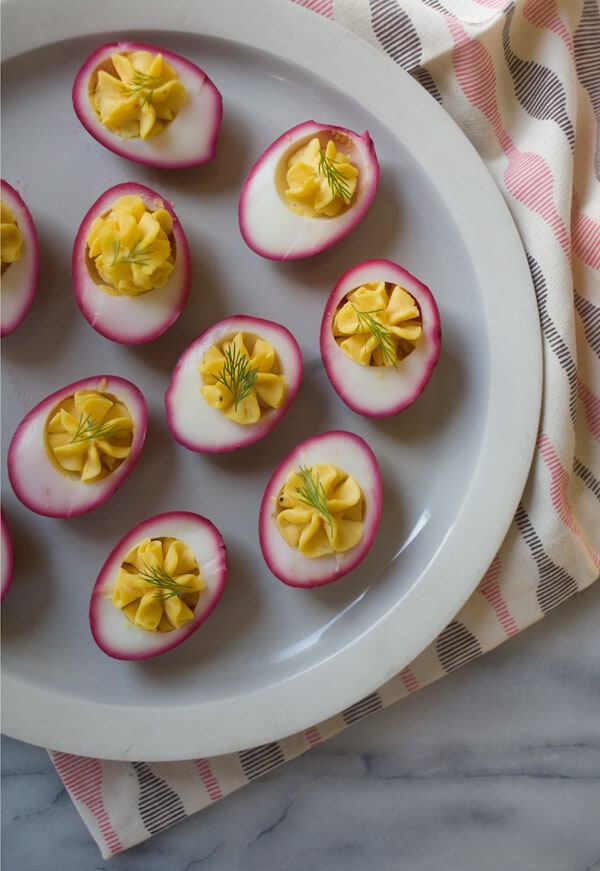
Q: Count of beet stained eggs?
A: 10